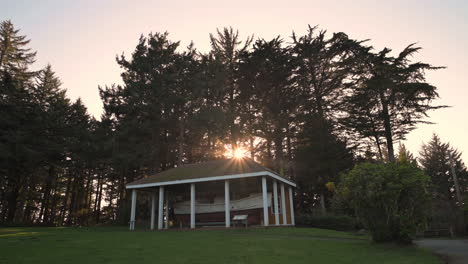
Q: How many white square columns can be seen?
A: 10